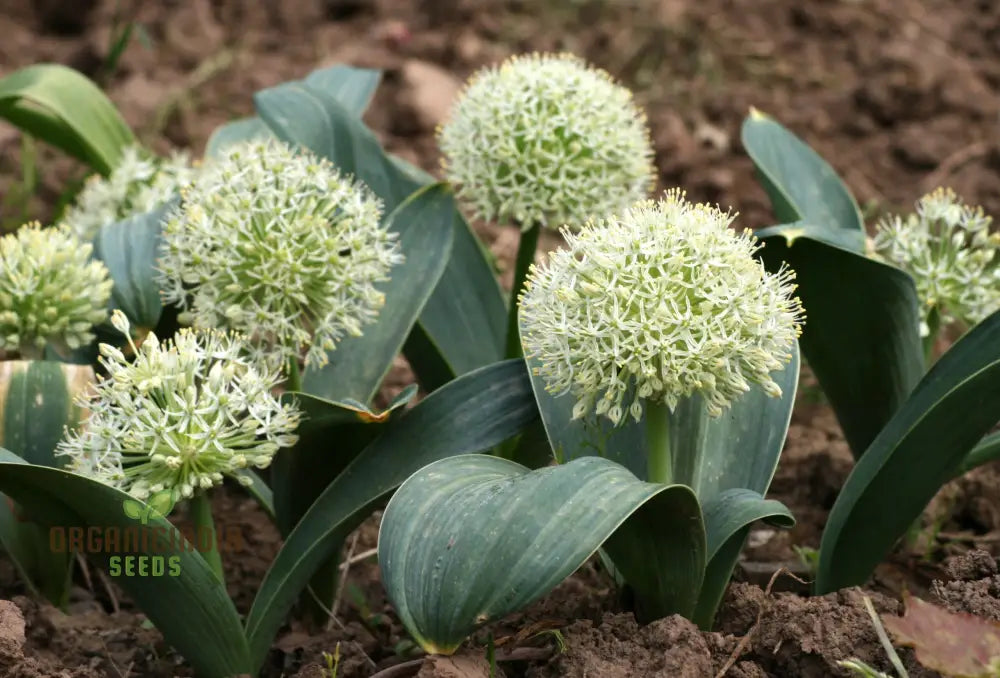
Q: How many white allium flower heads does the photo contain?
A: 7